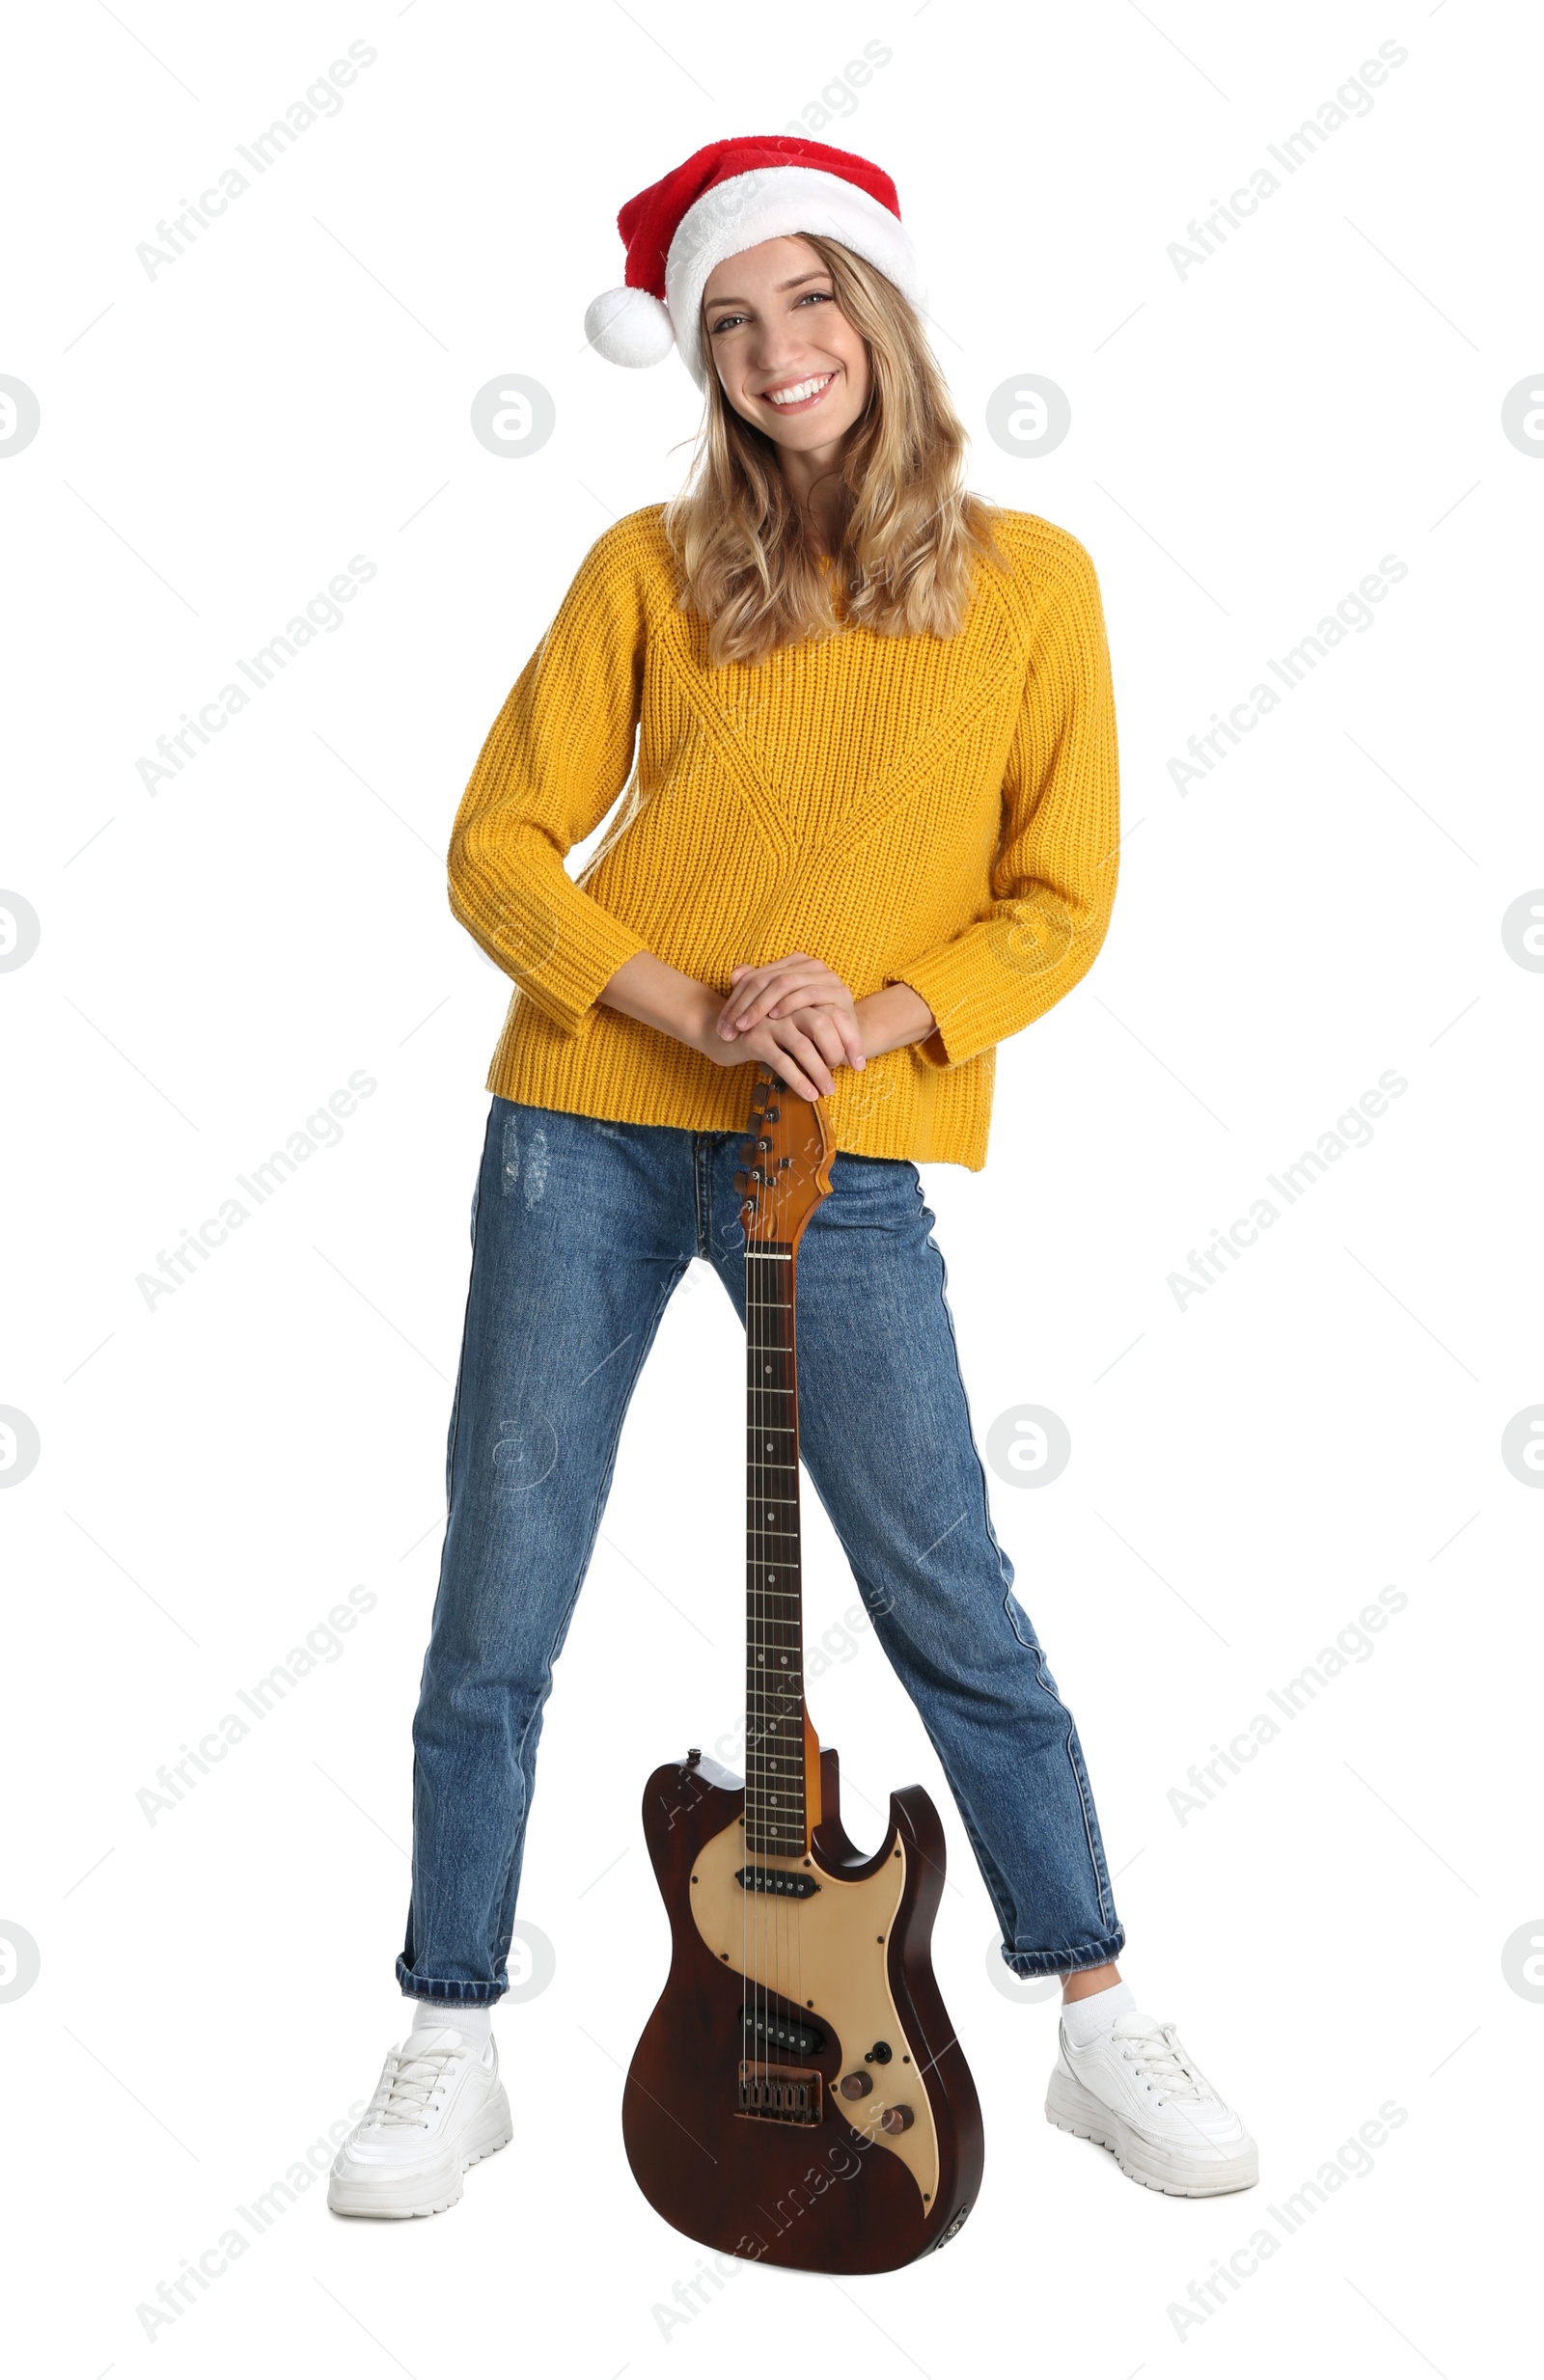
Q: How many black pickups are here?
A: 2